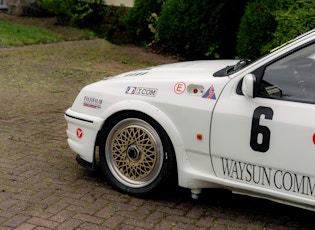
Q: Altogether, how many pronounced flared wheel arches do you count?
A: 1